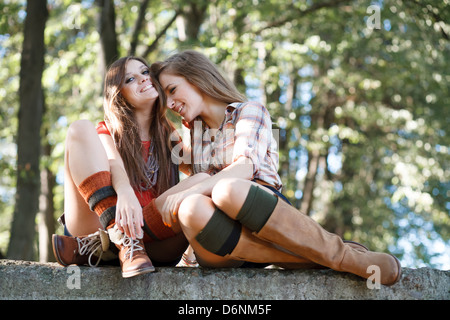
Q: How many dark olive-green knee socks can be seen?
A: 2